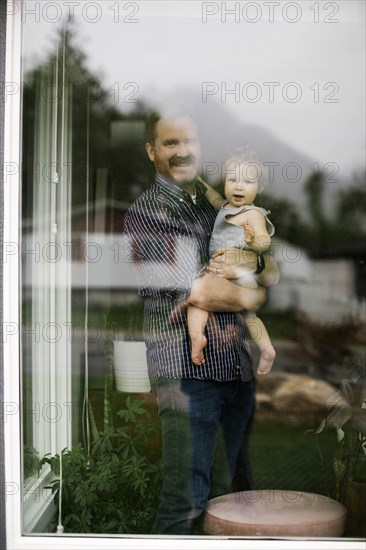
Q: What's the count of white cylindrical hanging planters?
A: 1